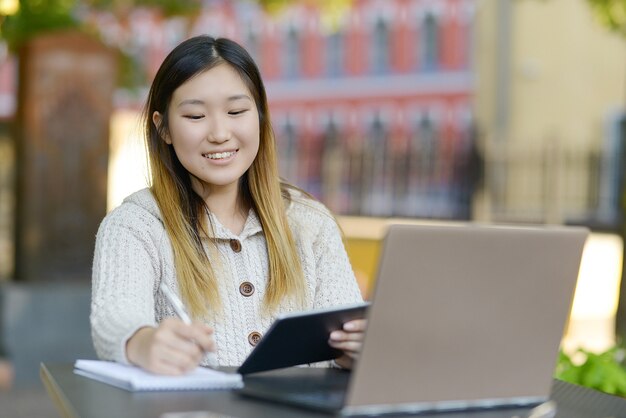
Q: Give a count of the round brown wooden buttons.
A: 3